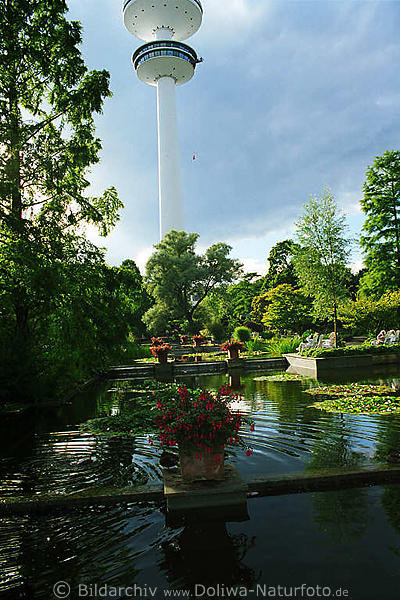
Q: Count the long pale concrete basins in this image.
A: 1